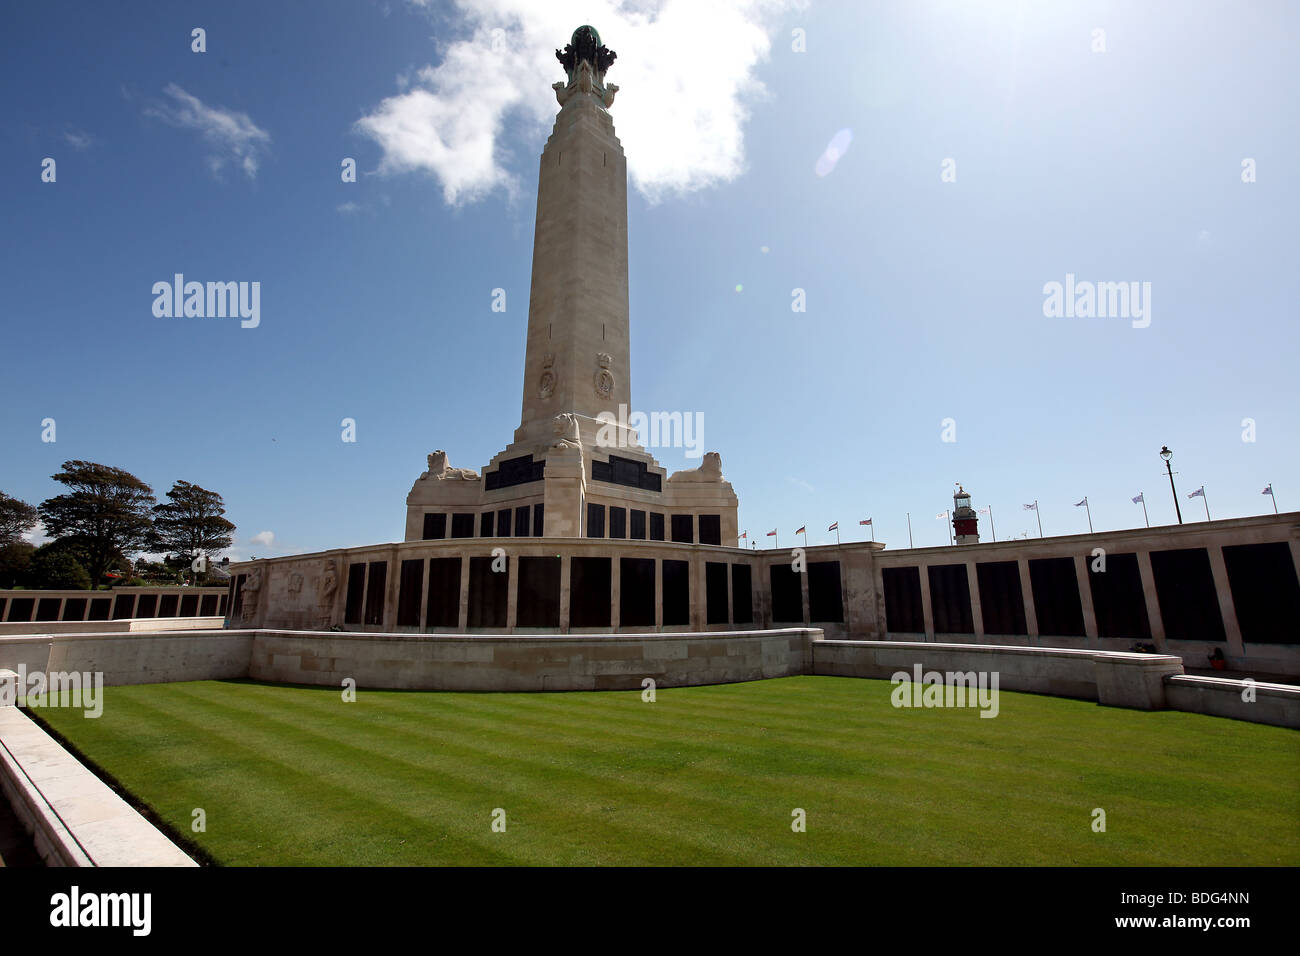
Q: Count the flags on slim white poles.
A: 12